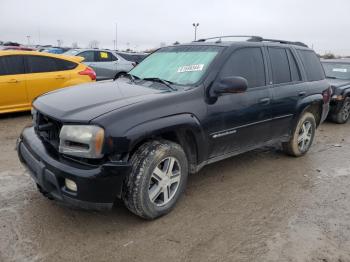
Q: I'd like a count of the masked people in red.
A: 0